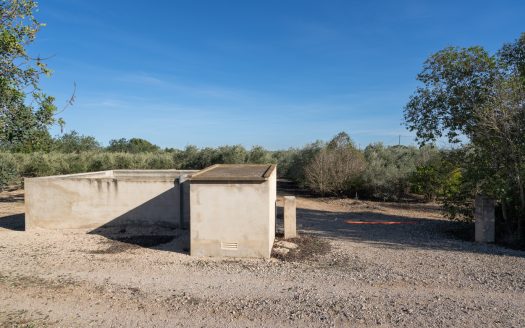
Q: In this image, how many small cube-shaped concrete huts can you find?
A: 1